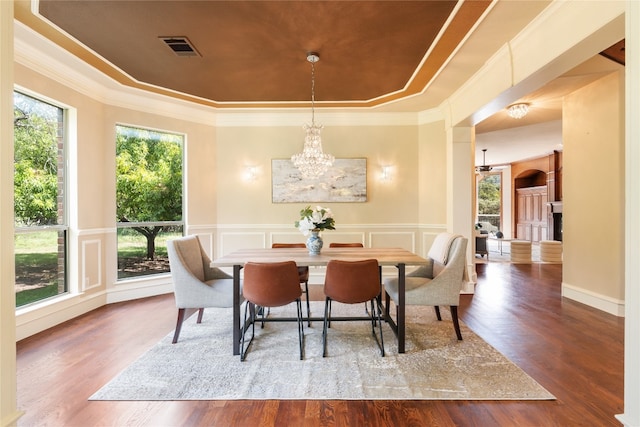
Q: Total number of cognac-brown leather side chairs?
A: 4